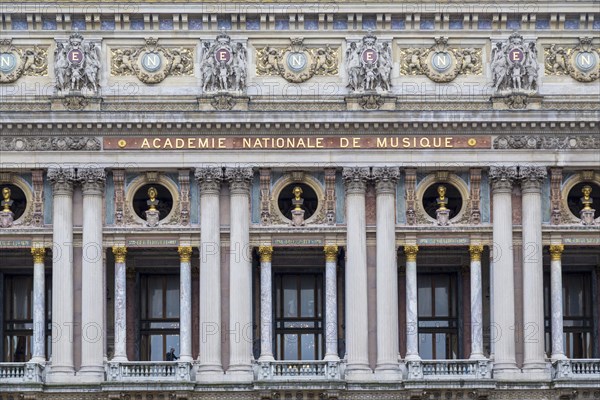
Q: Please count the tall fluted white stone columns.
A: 8